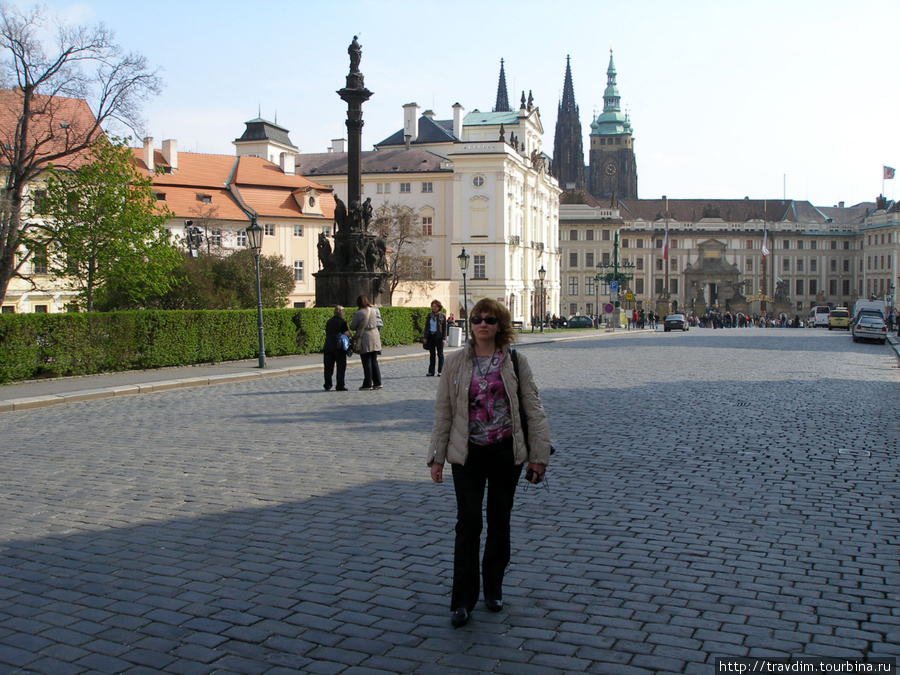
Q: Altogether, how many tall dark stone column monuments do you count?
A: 1